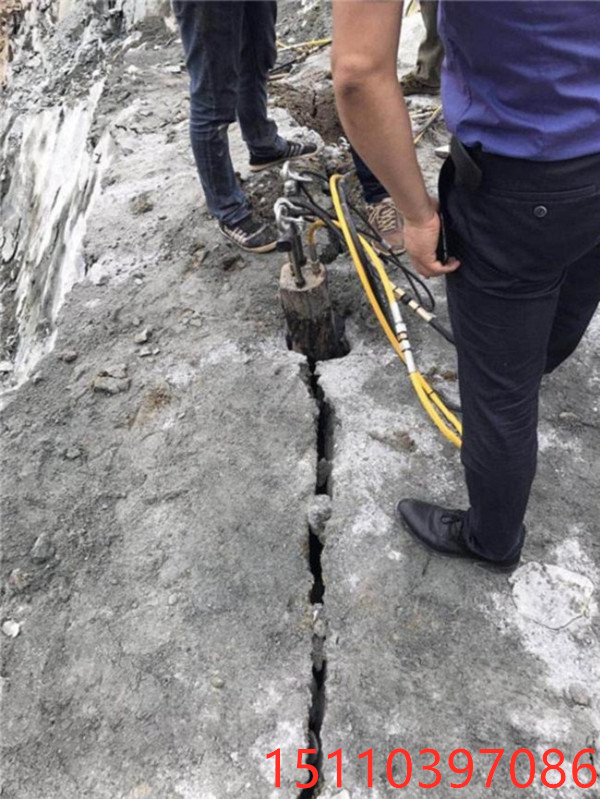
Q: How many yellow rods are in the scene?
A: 2